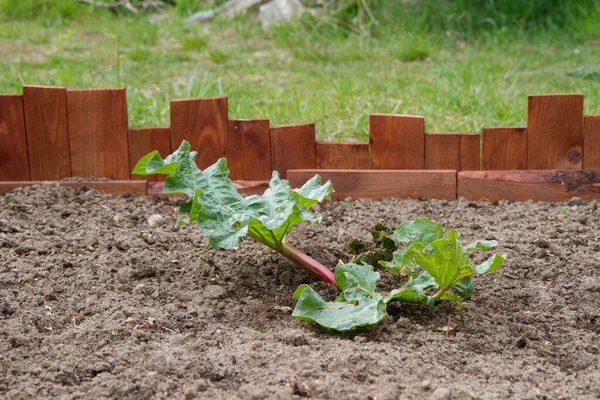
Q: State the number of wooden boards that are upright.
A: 13